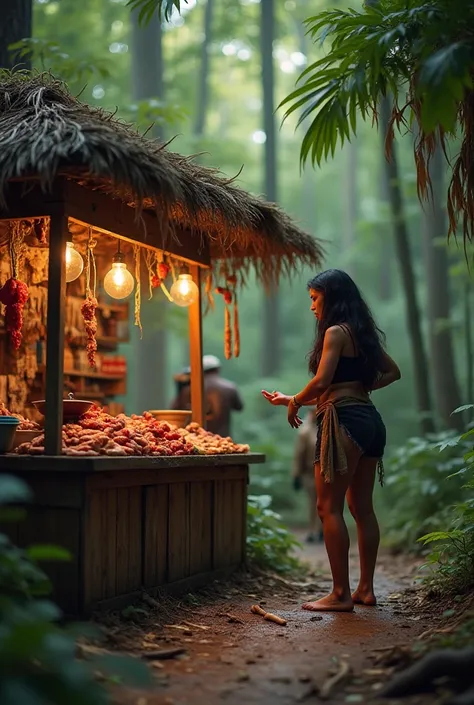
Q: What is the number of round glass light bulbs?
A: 3